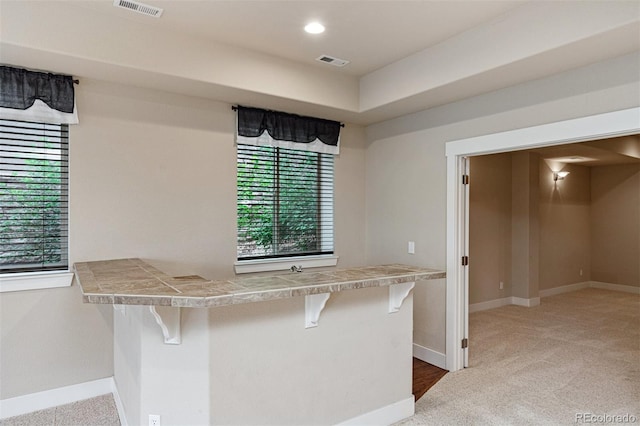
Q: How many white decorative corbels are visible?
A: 3